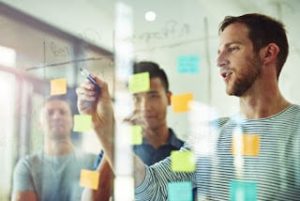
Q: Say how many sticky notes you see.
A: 11